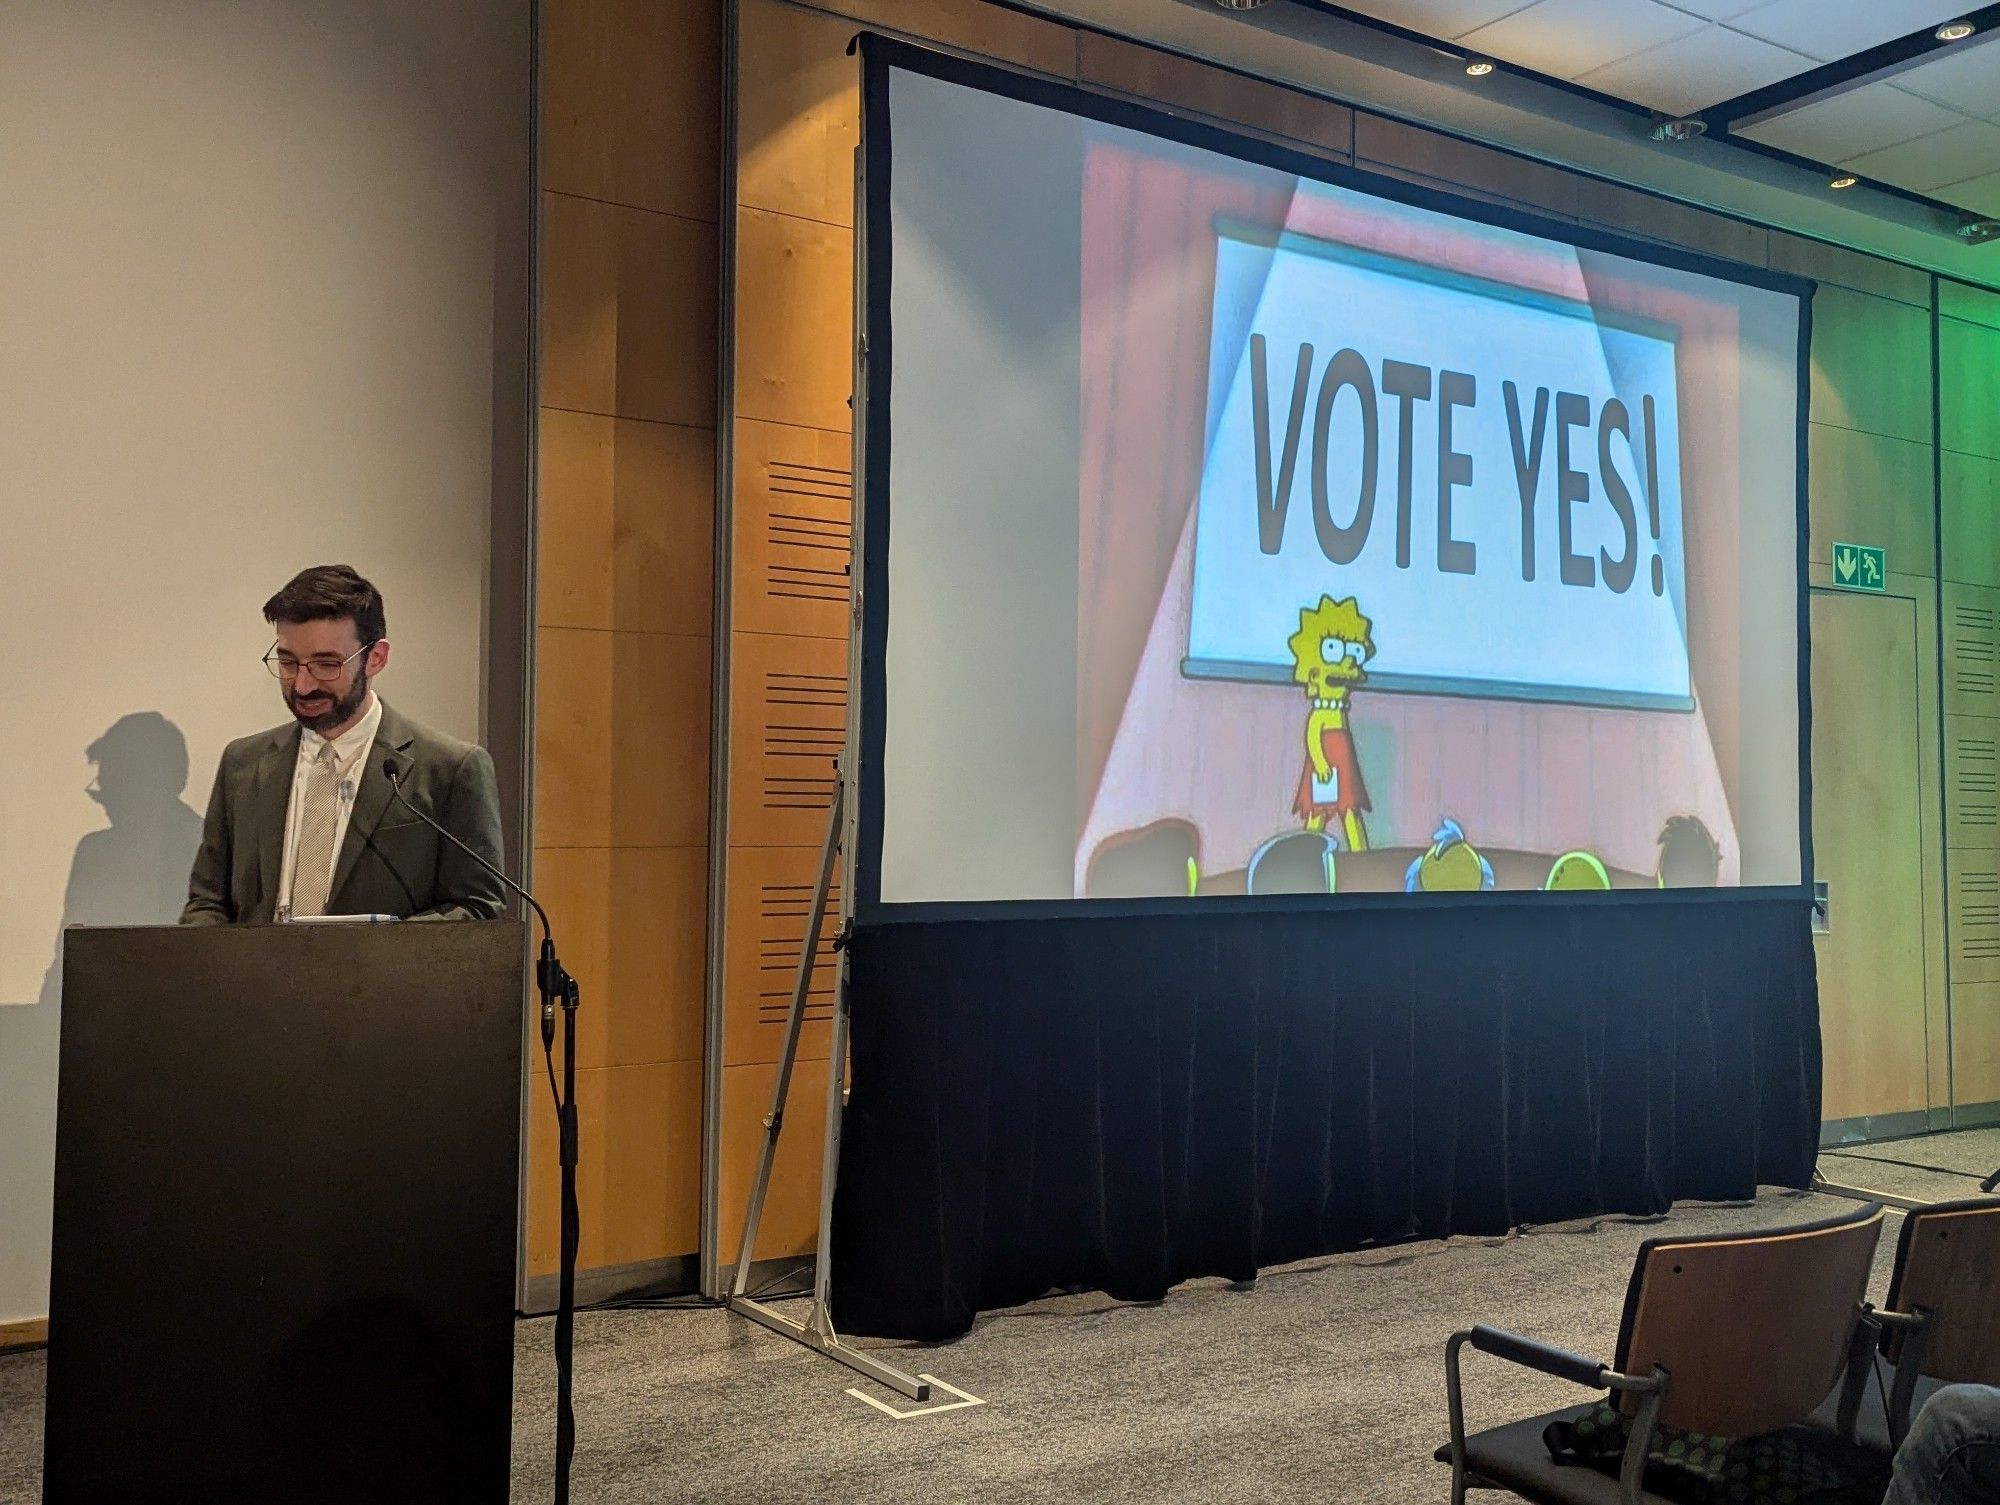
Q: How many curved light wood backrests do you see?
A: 2